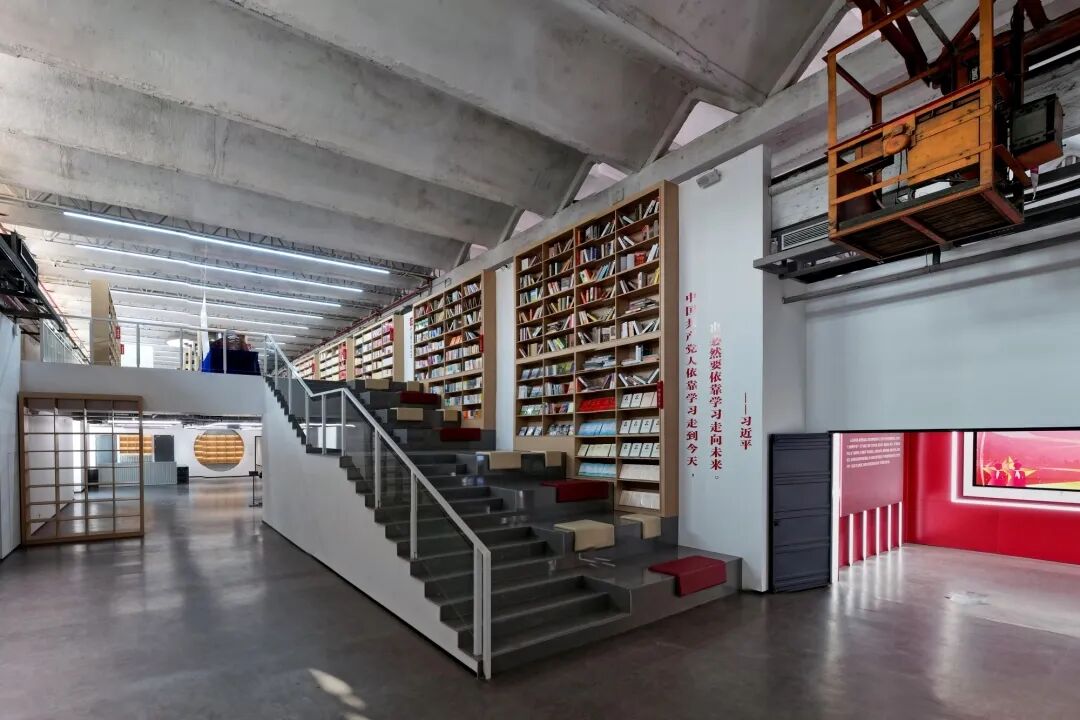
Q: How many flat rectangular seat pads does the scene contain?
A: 12